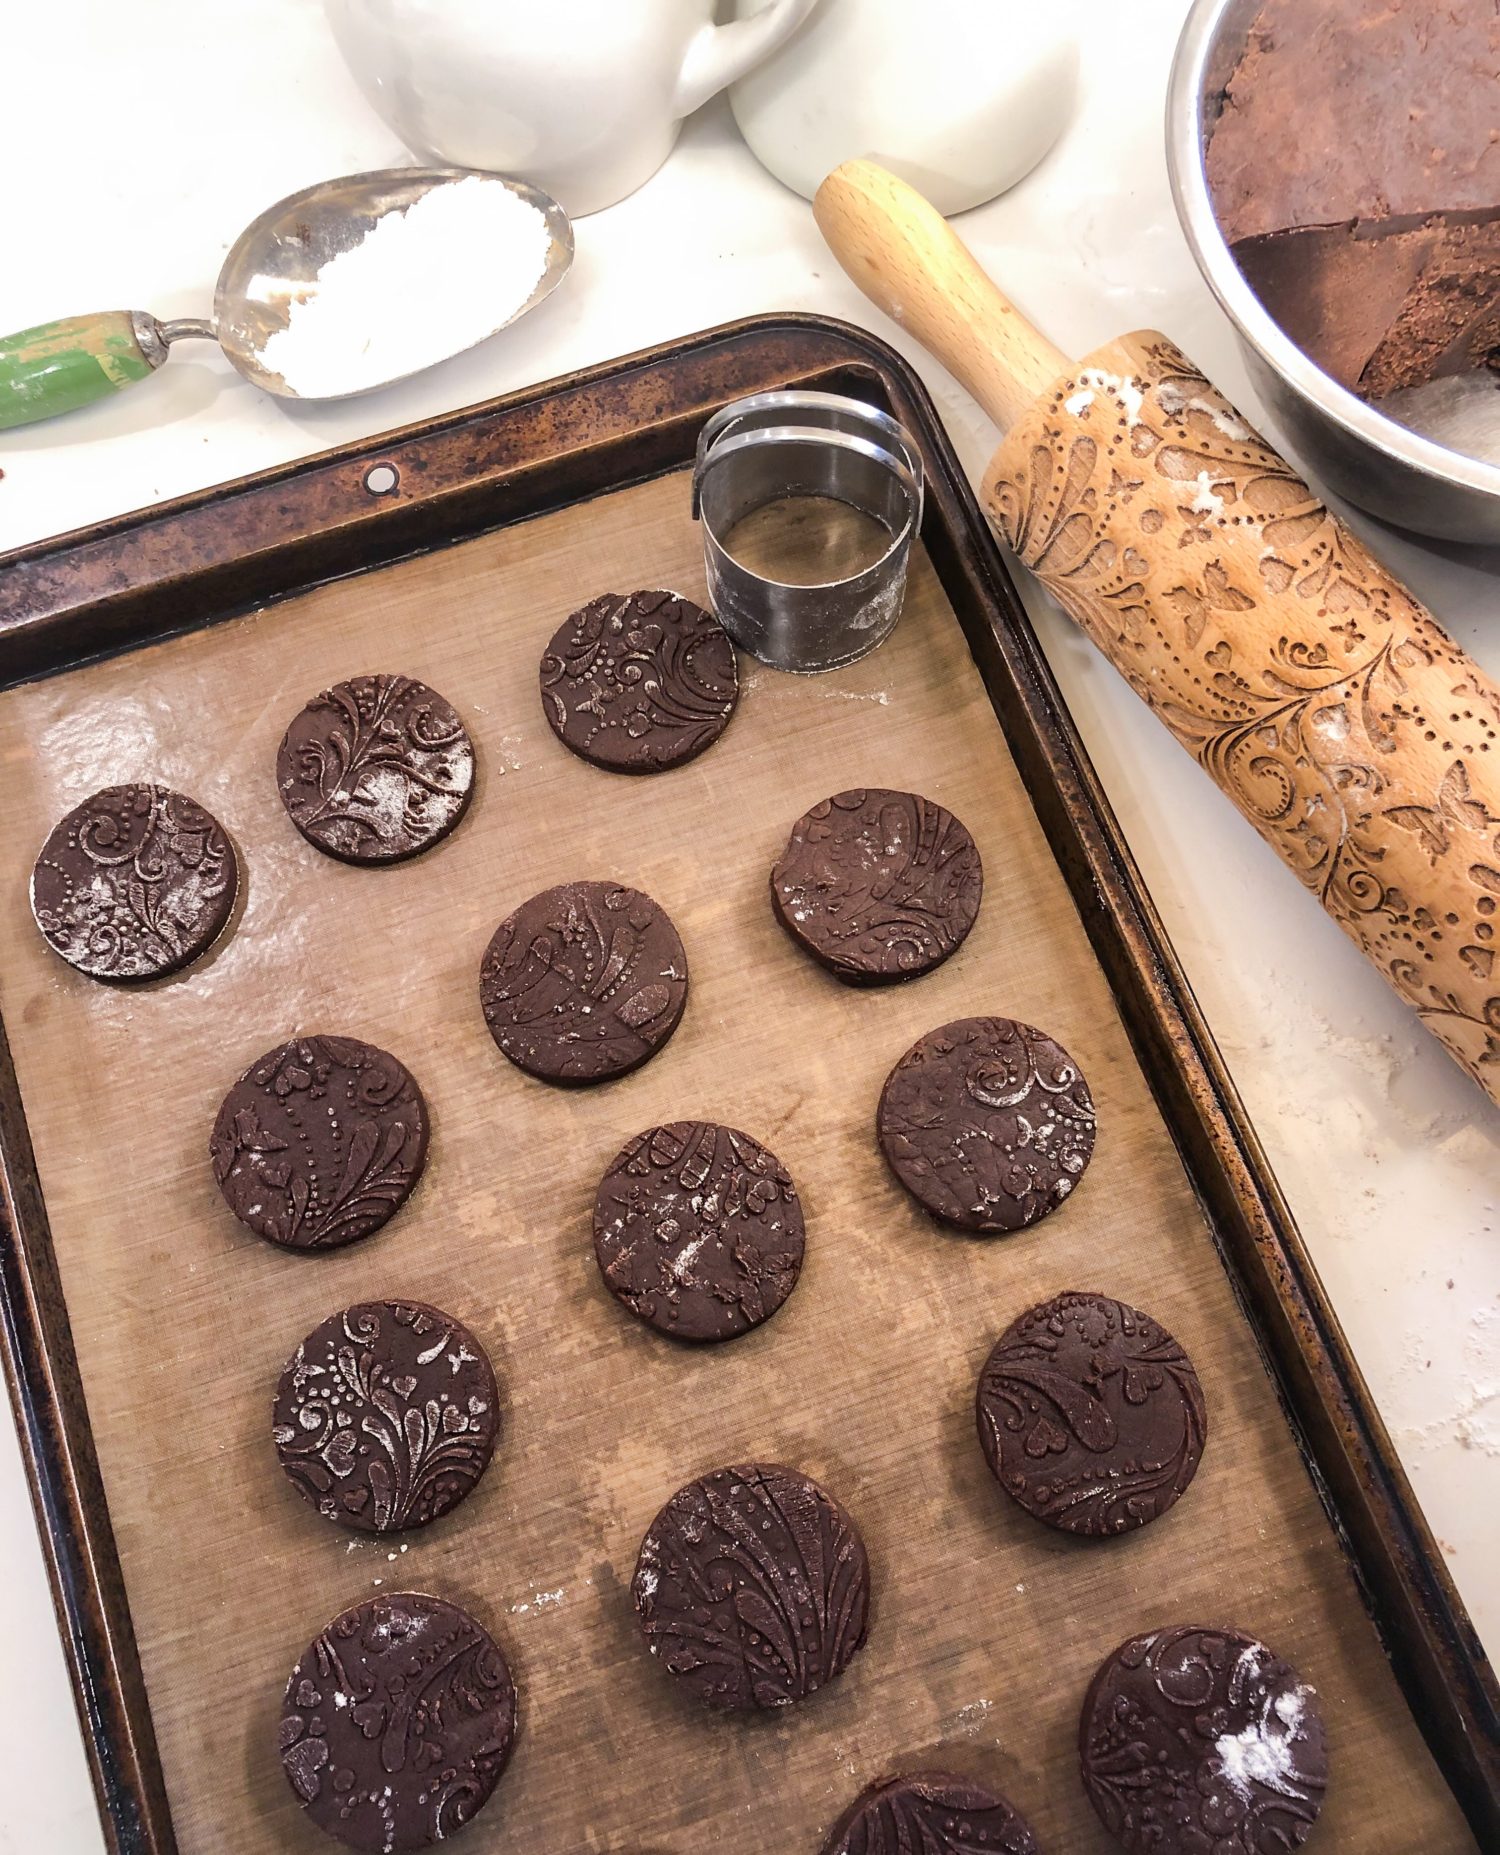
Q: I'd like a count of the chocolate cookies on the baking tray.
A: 14